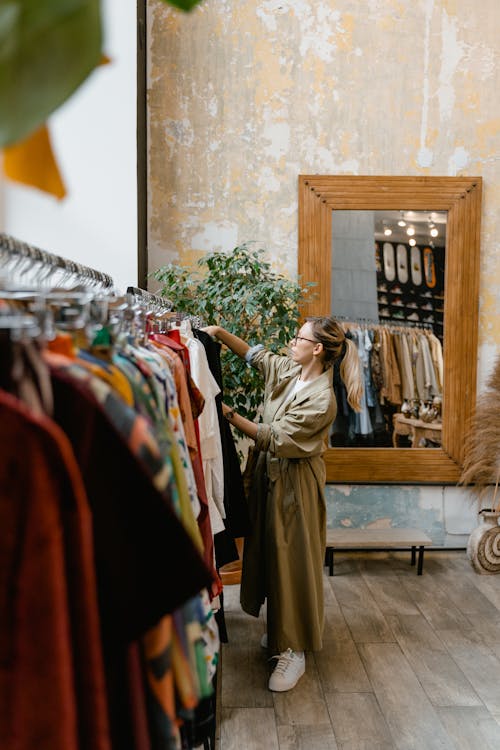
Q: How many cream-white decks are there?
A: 3